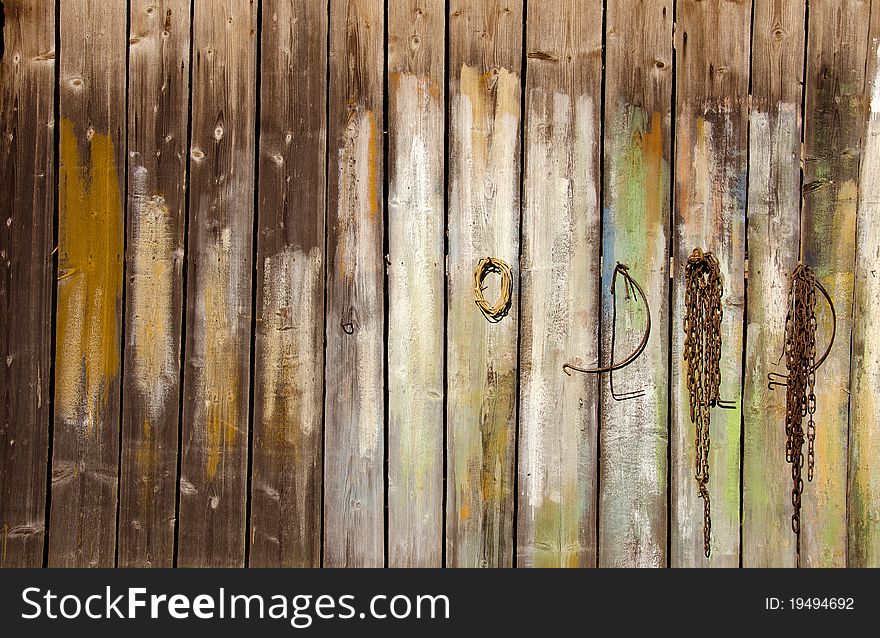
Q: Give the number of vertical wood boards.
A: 14